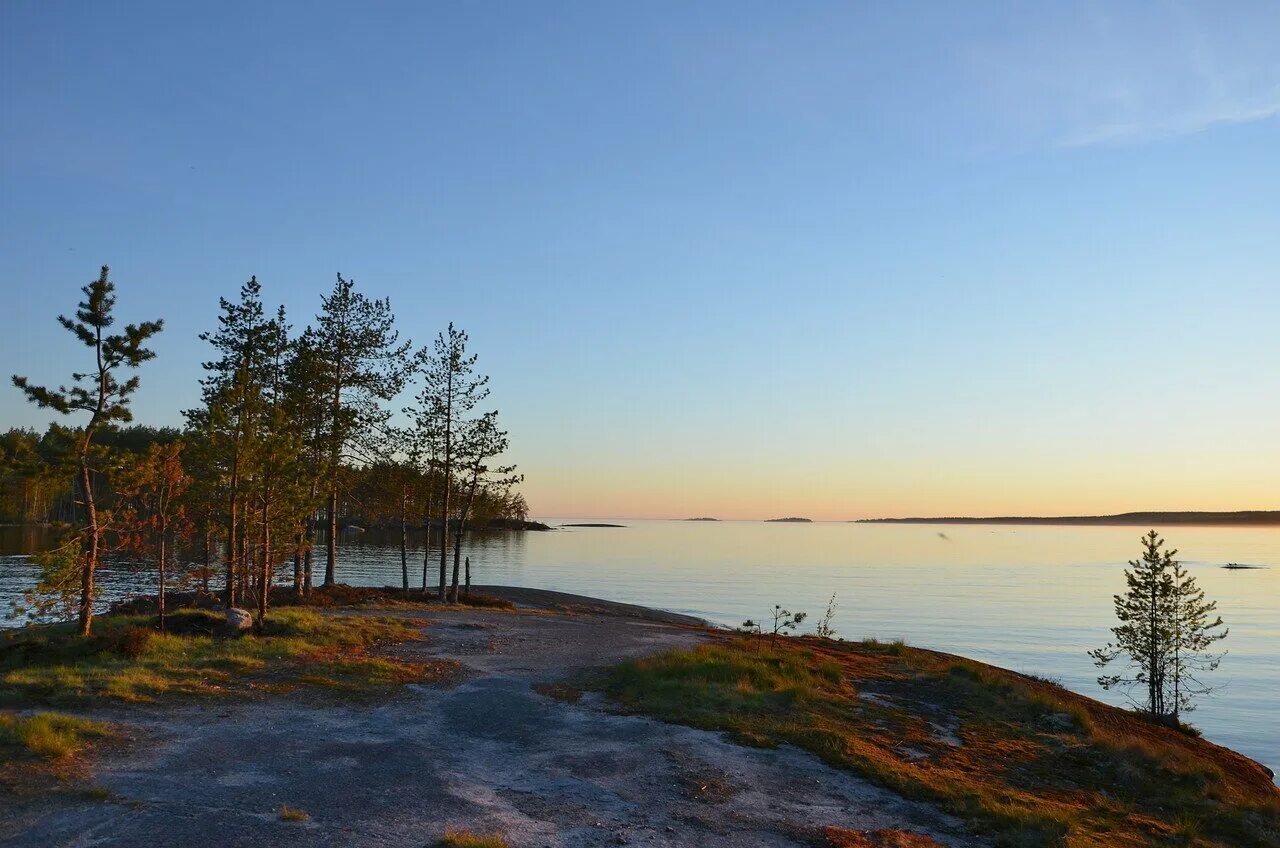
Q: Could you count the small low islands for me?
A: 3